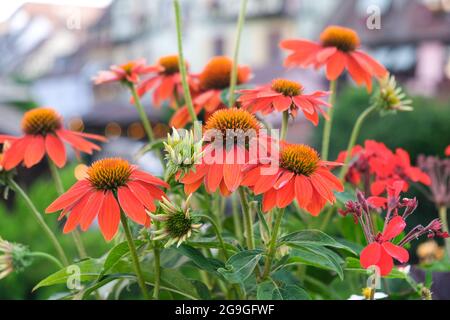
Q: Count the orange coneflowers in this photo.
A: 9